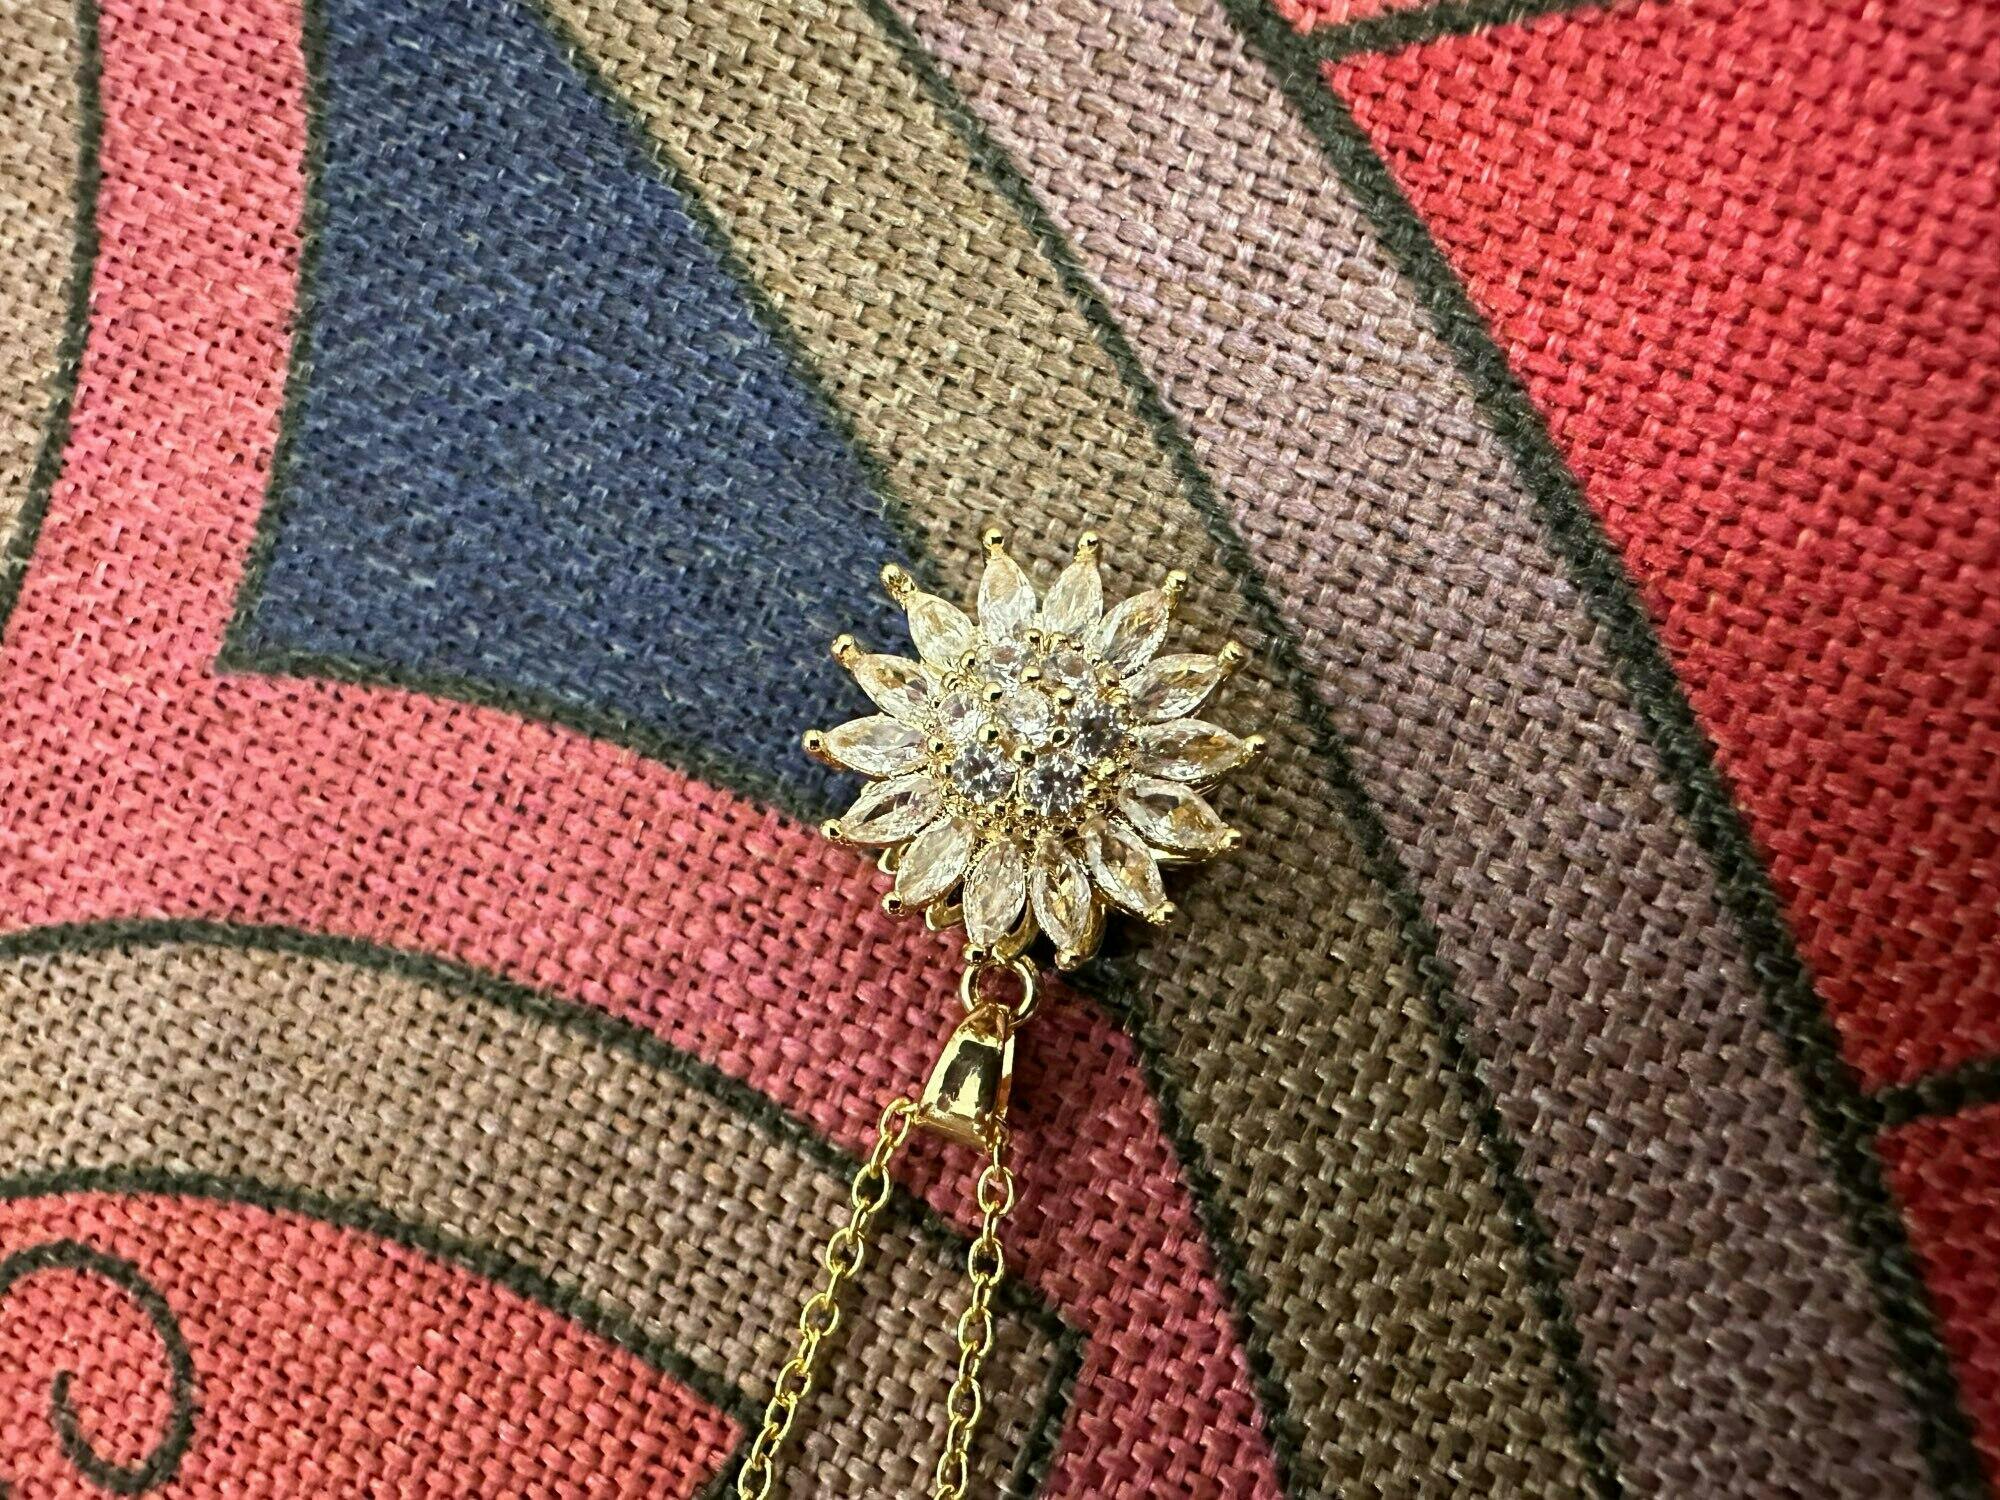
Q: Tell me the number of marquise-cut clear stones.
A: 14